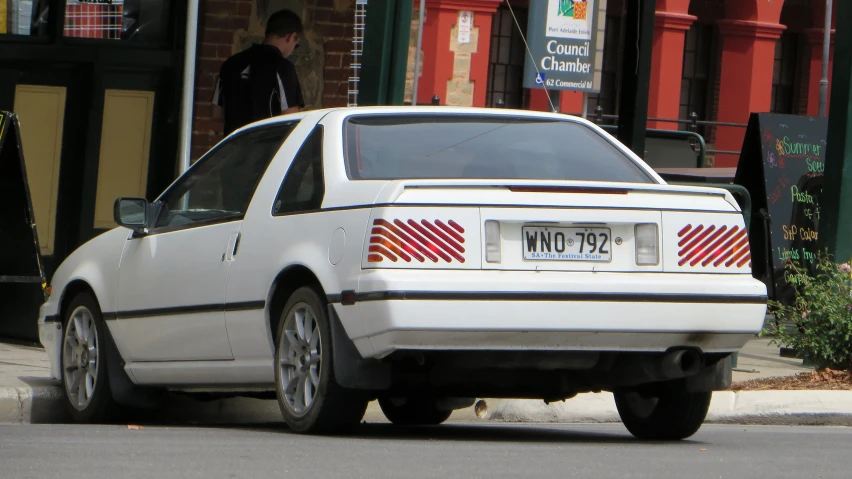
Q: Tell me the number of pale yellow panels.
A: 2